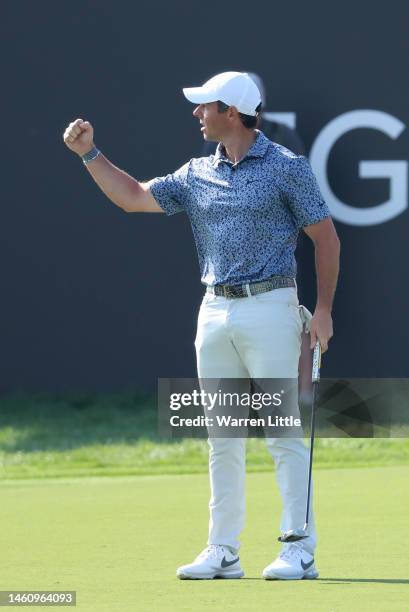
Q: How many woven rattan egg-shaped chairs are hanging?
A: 0